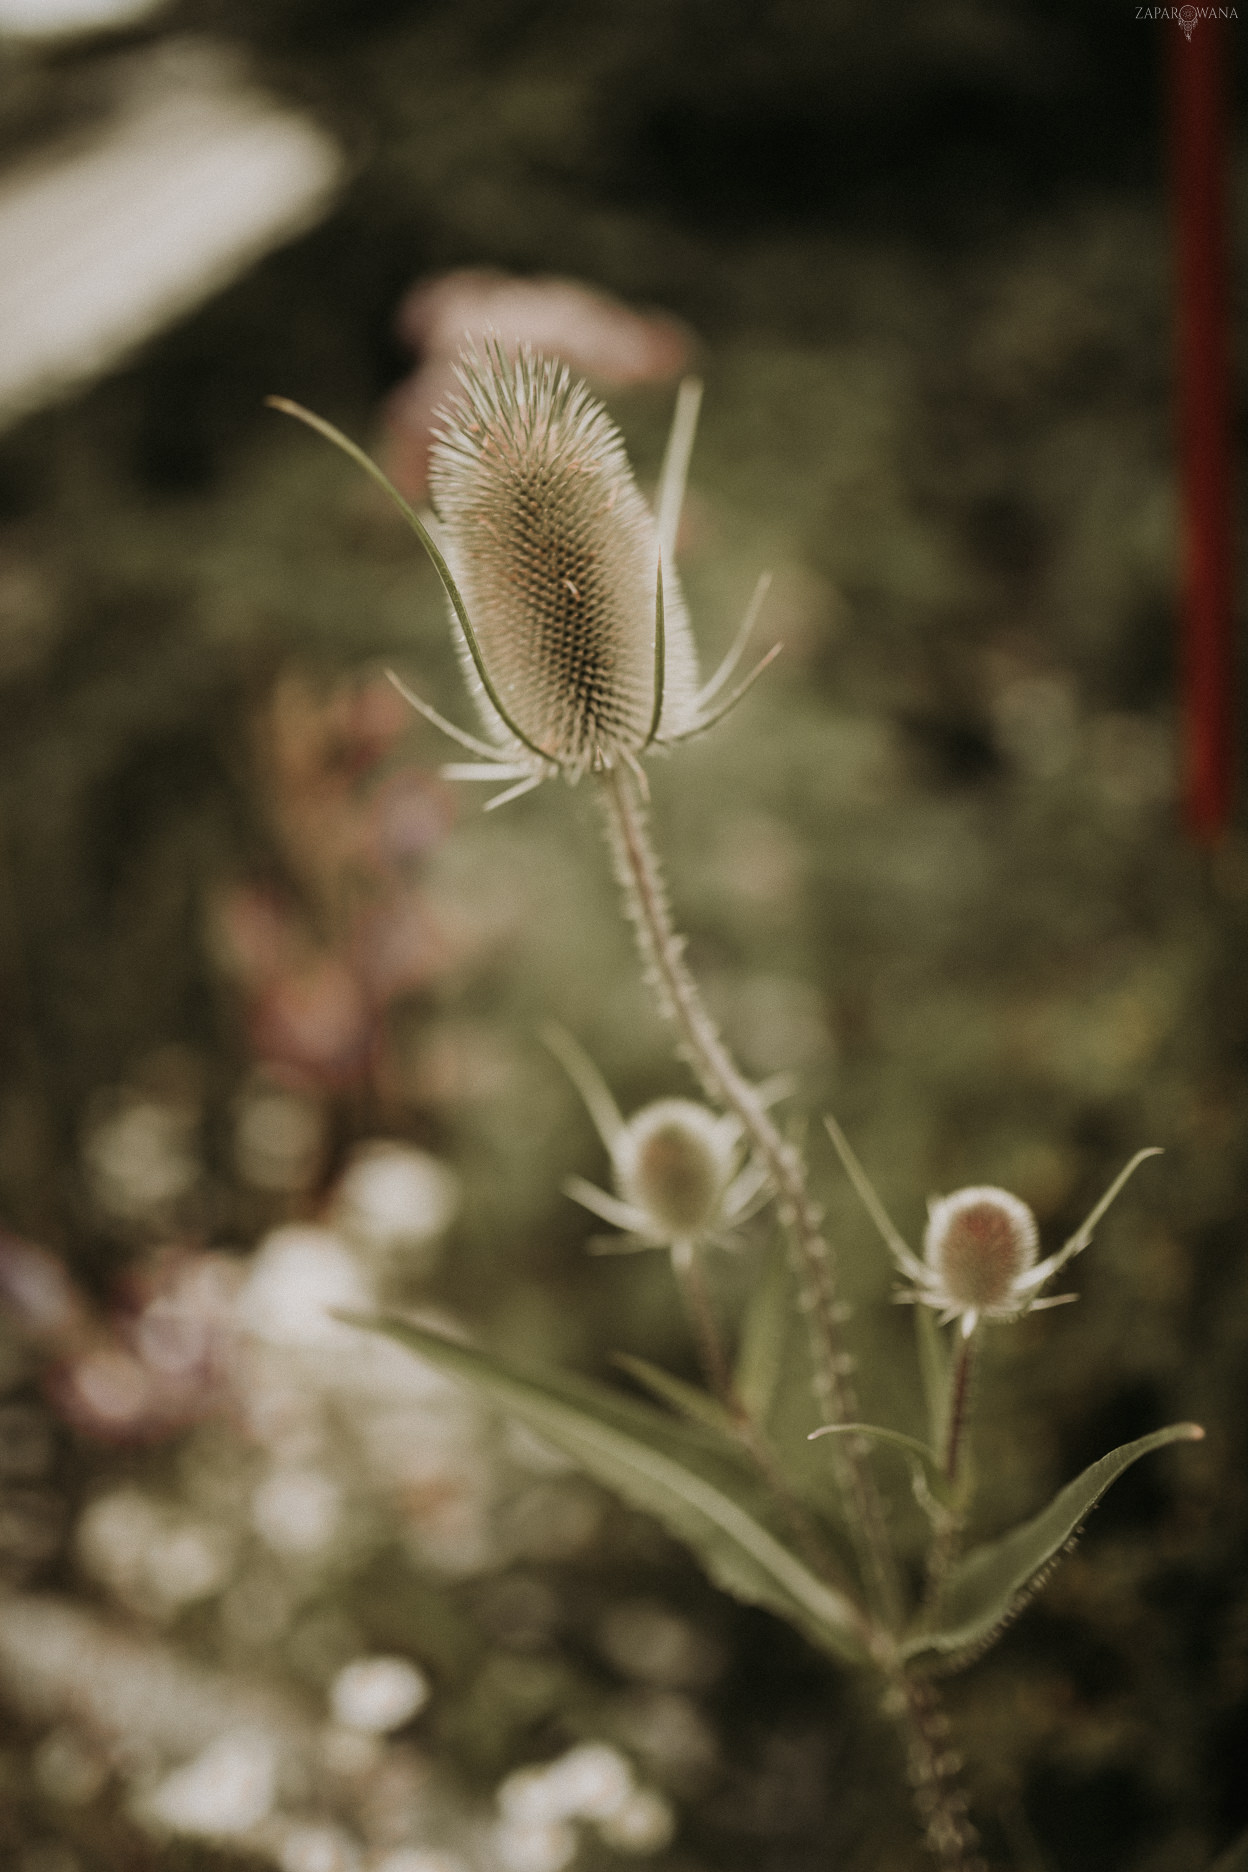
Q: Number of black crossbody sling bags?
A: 0